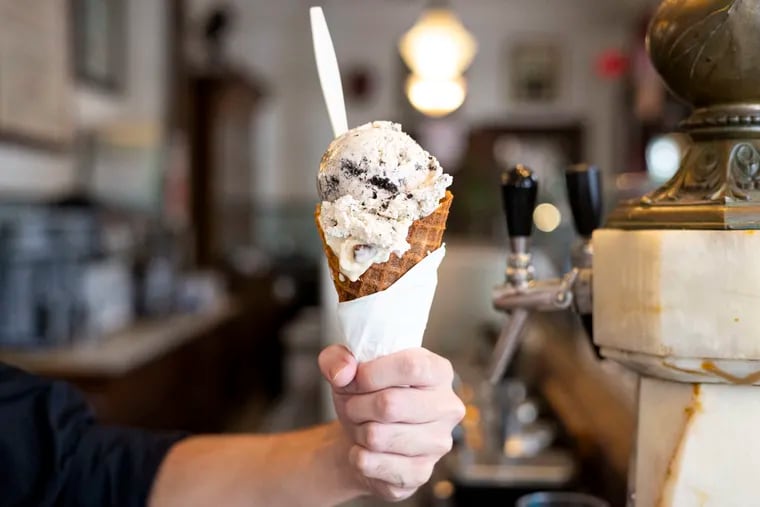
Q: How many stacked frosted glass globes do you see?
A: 2